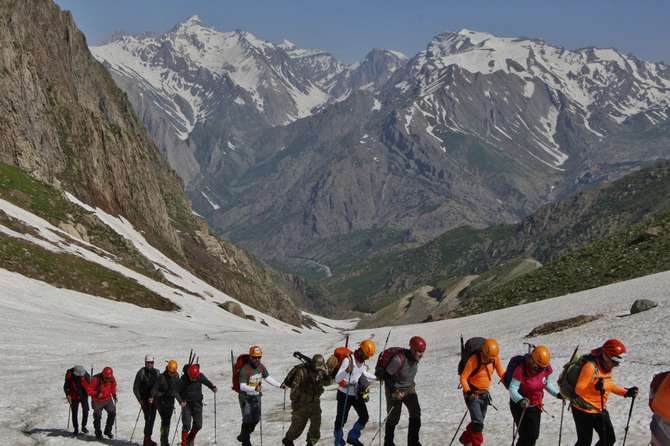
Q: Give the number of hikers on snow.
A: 13